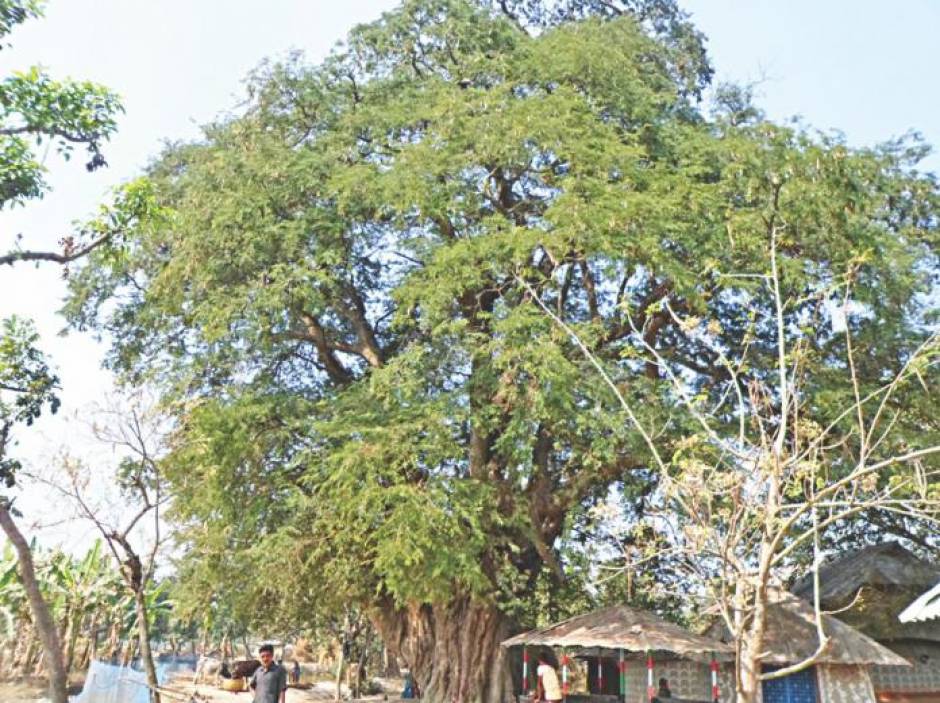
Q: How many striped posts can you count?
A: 6